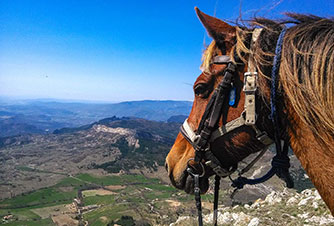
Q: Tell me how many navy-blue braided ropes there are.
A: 1